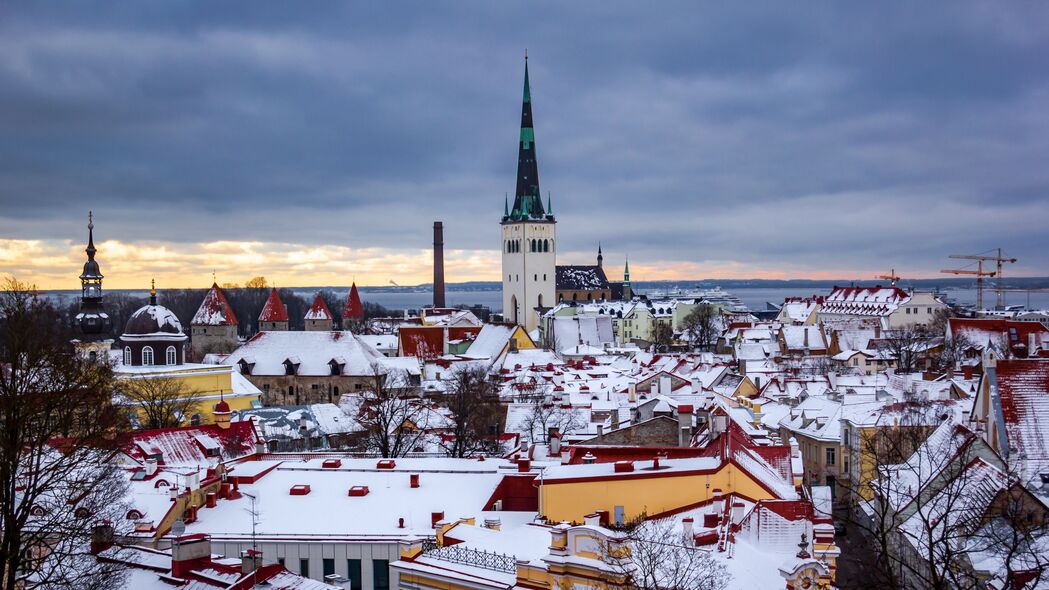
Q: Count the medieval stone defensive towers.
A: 4